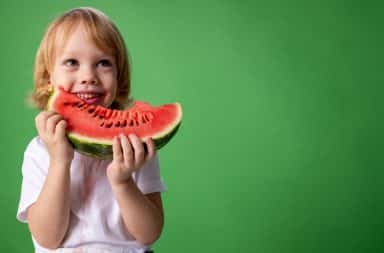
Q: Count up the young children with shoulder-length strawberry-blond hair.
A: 1